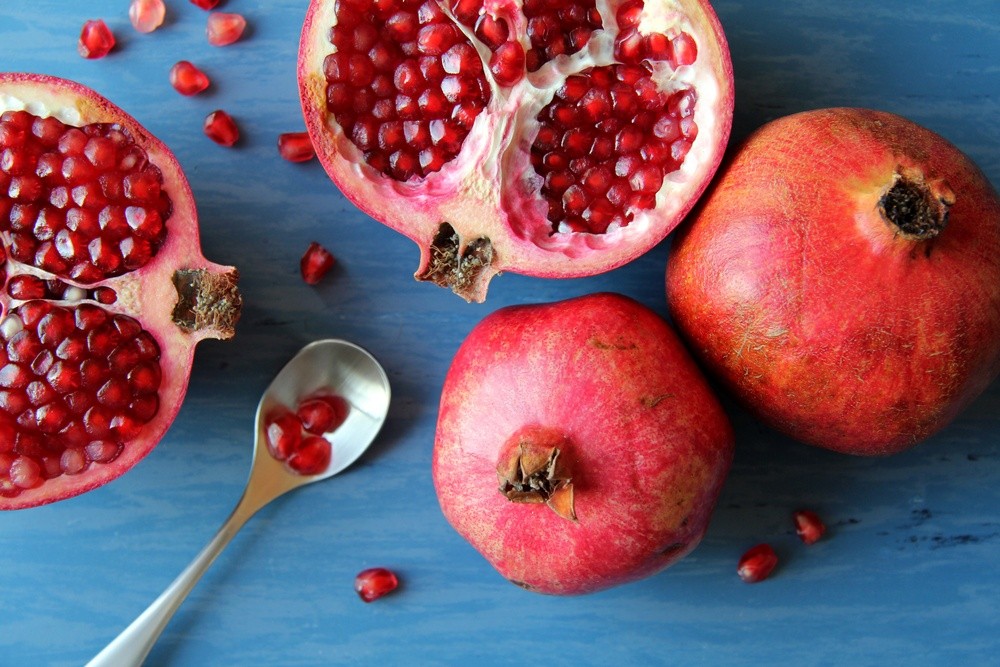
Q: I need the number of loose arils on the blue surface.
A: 11